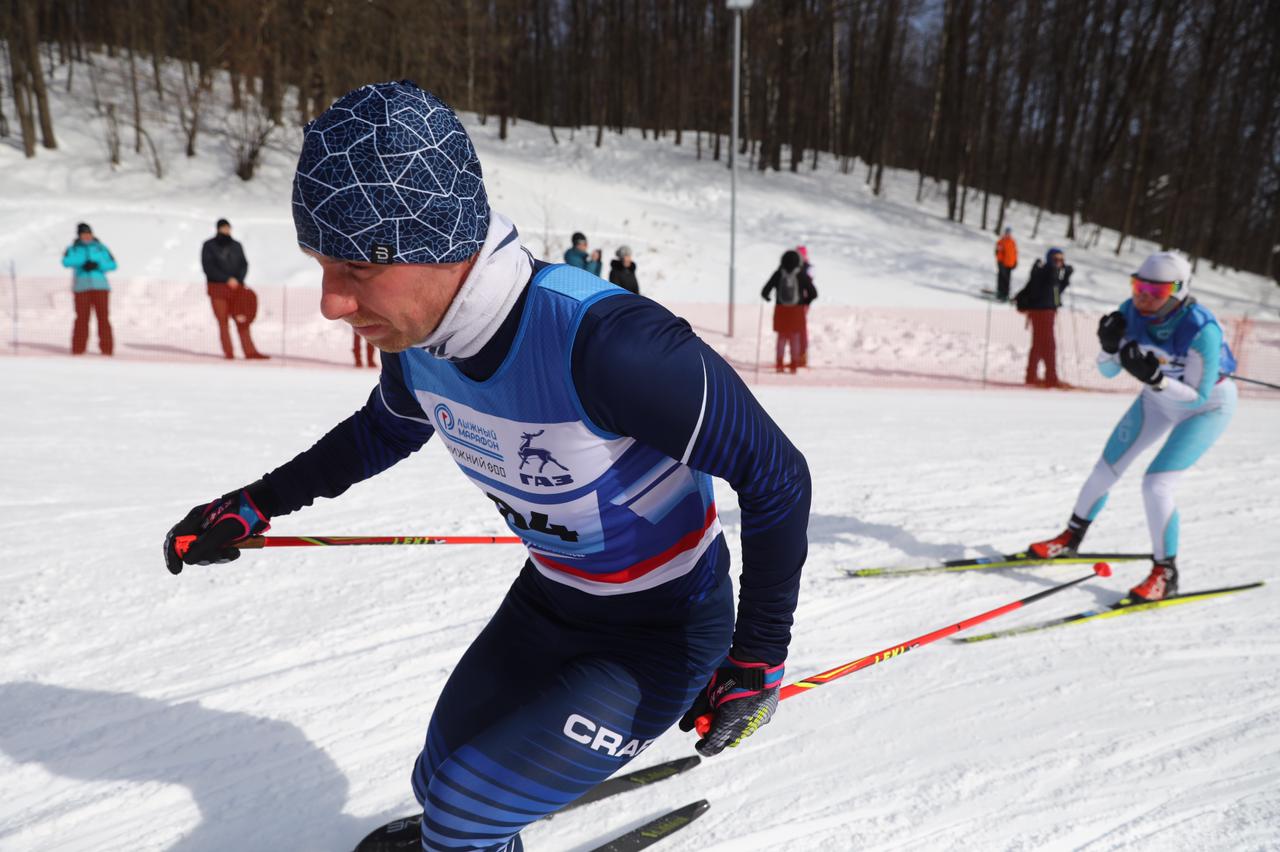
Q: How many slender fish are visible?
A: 0